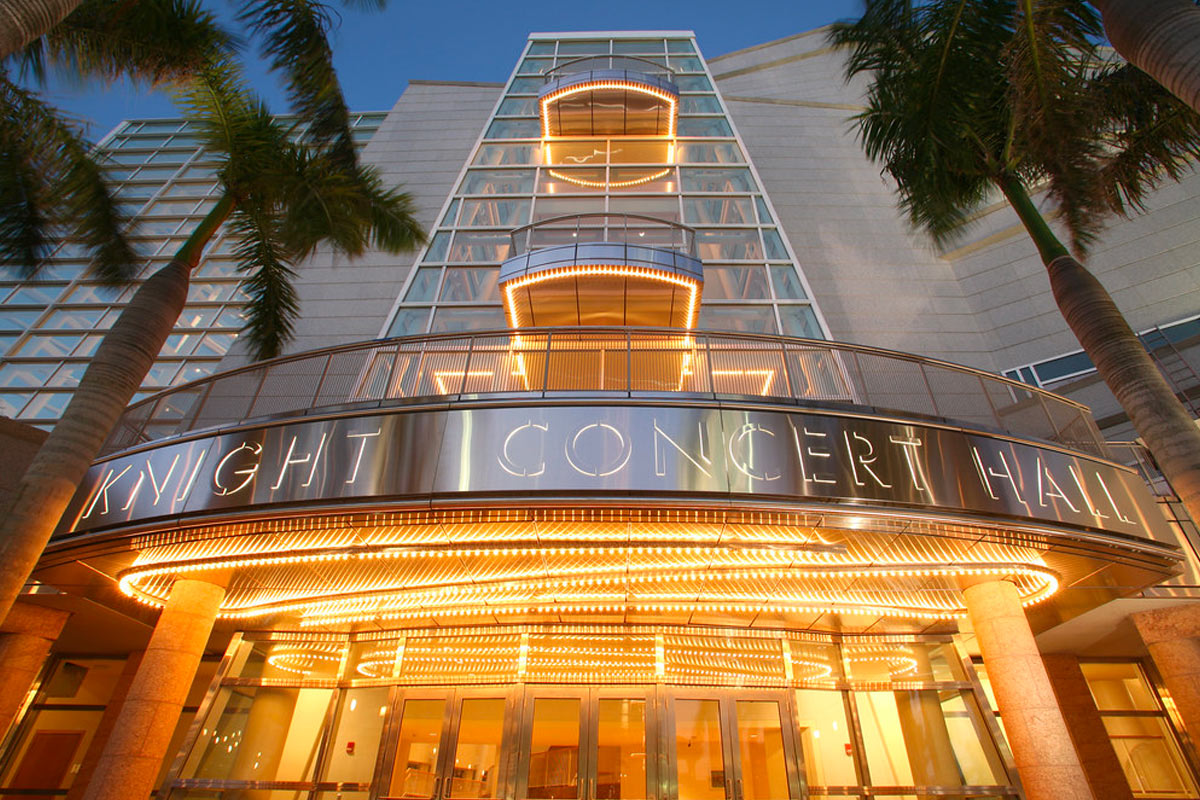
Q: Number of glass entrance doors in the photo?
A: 6